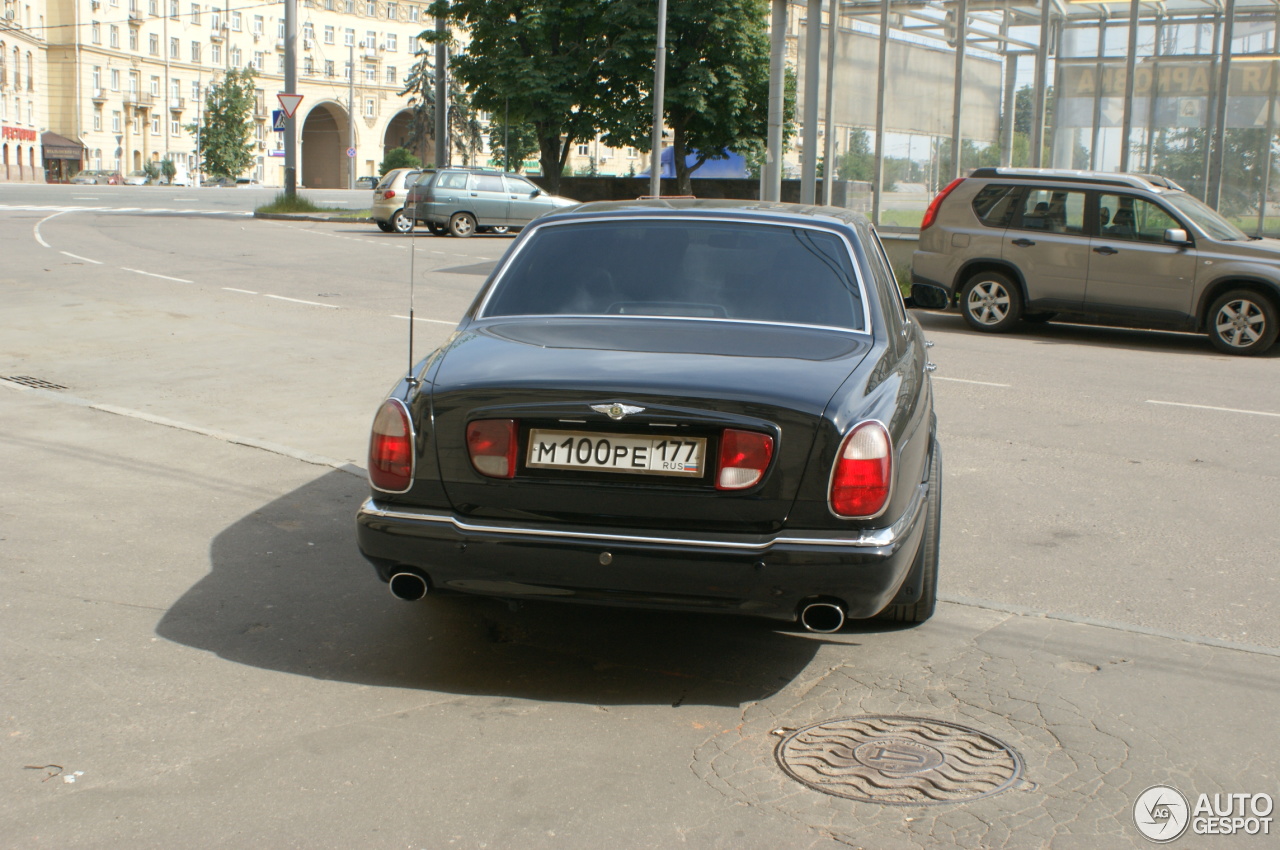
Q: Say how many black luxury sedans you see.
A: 1